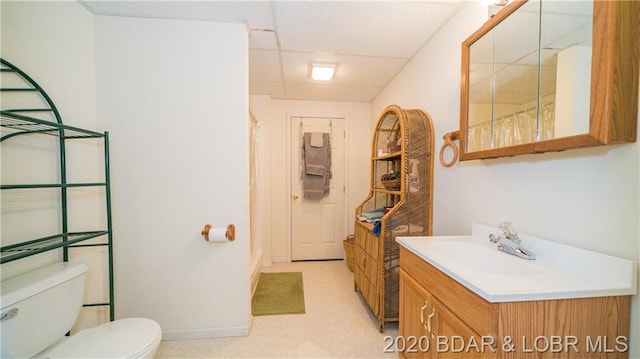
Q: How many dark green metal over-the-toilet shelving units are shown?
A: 1